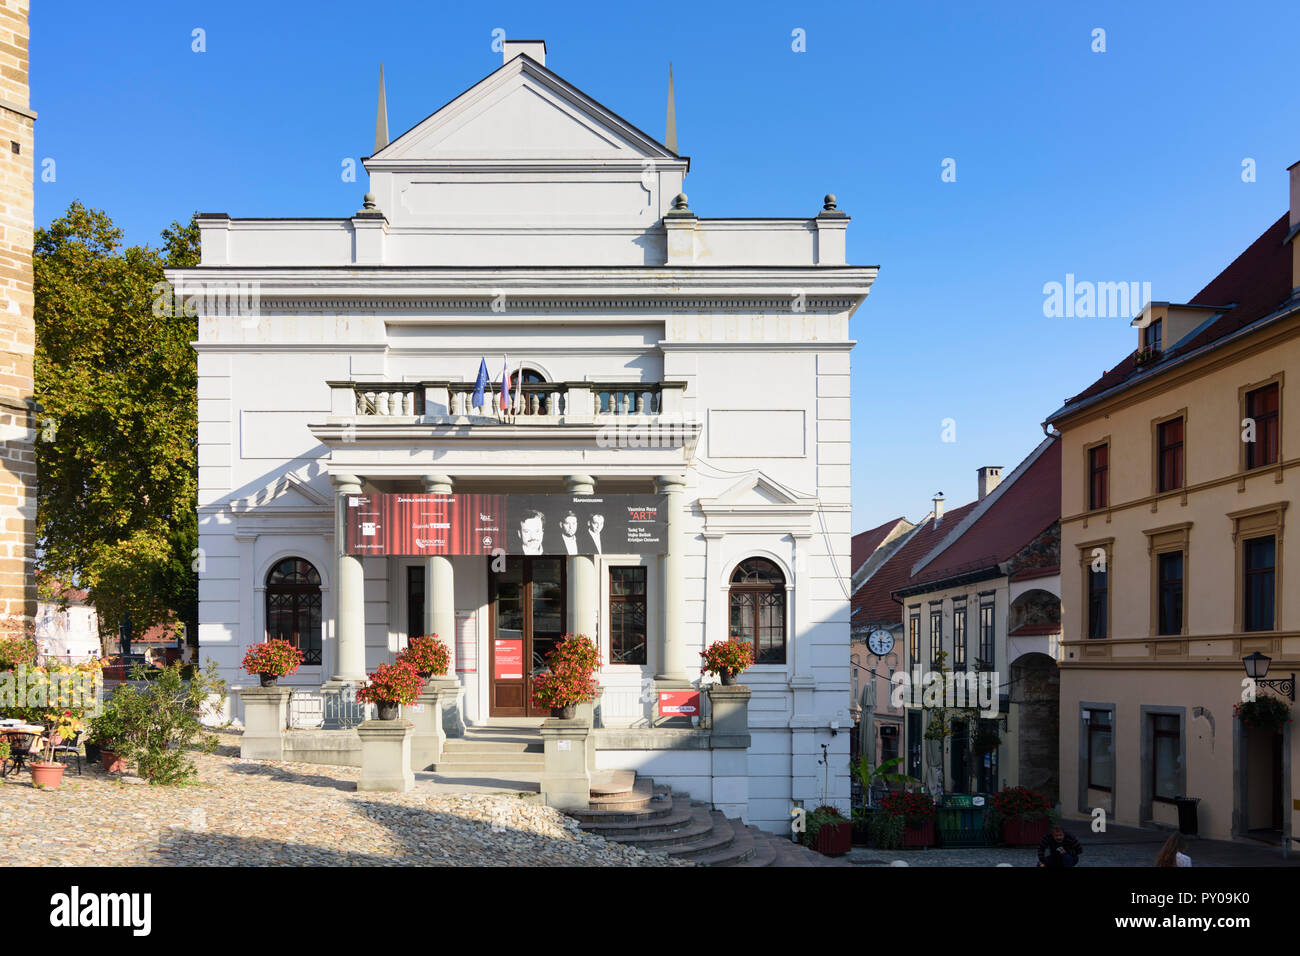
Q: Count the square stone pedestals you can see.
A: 6